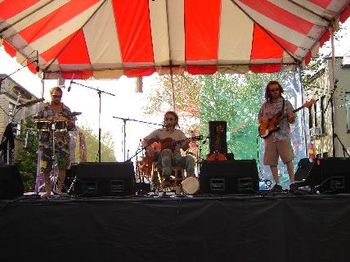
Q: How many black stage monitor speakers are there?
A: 4